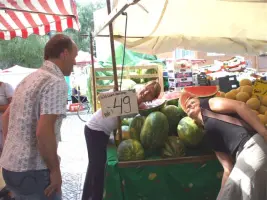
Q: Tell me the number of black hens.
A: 0